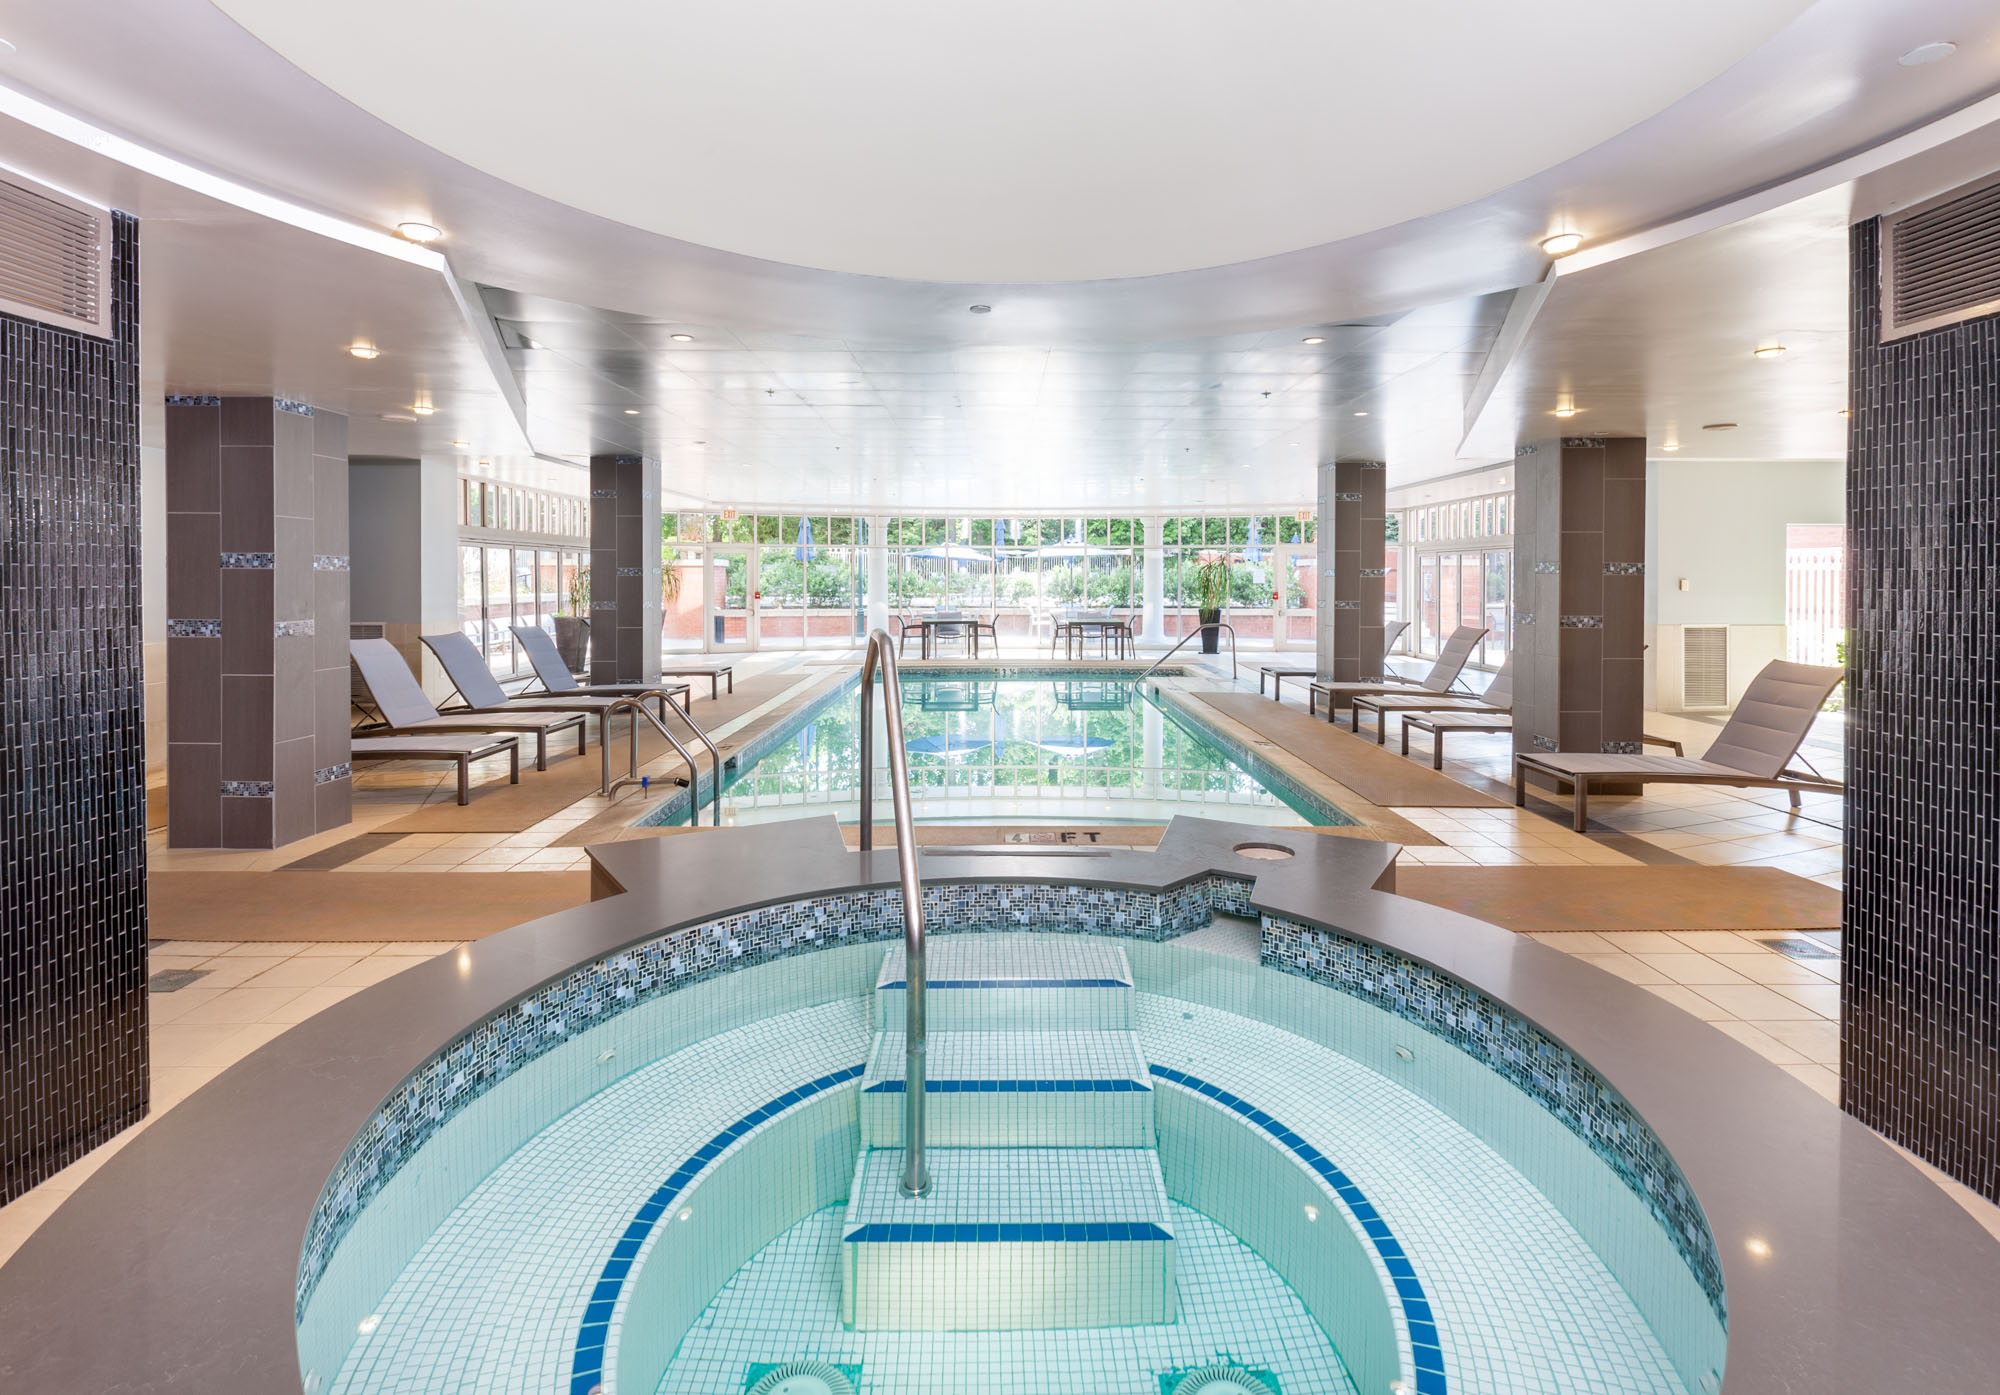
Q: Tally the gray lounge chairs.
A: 10